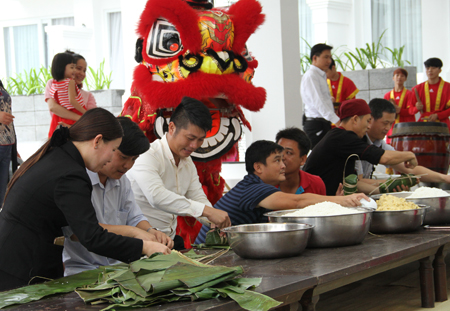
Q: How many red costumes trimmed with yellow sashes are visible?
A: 3